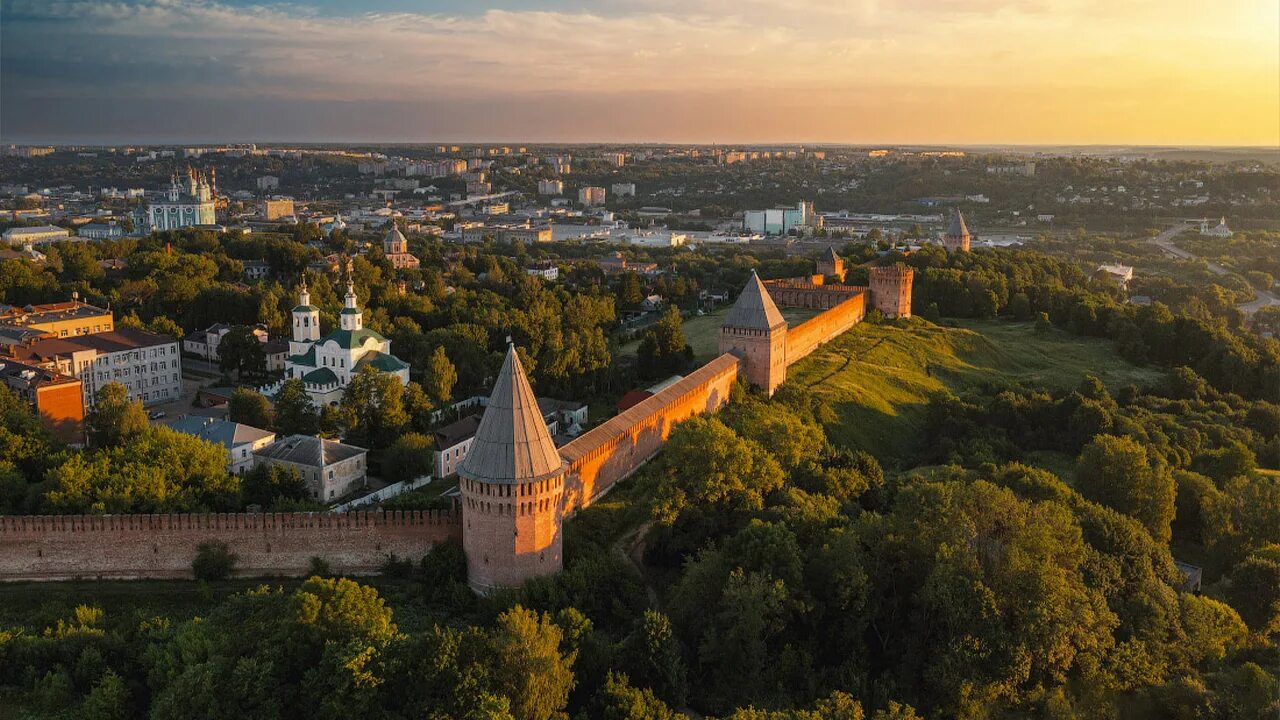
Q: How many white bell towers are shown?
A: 2